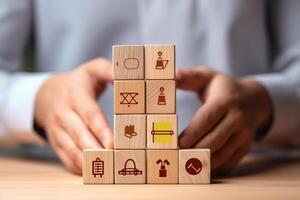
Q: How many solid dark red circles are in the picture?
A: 1